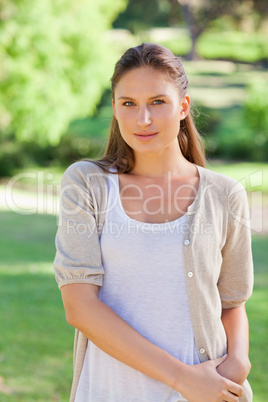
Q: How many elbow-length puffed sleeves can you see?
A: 2